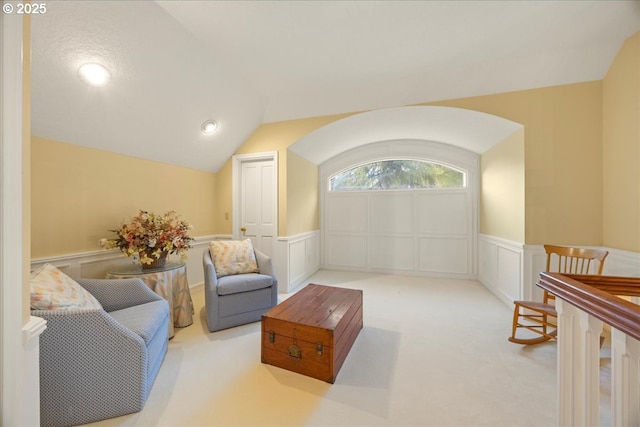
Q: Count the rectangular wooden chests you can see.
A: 1